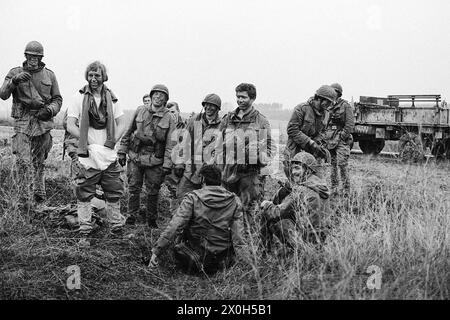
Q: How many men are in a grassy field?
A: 11